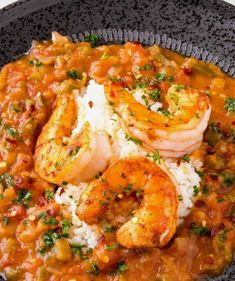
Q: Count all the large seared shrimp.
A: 3